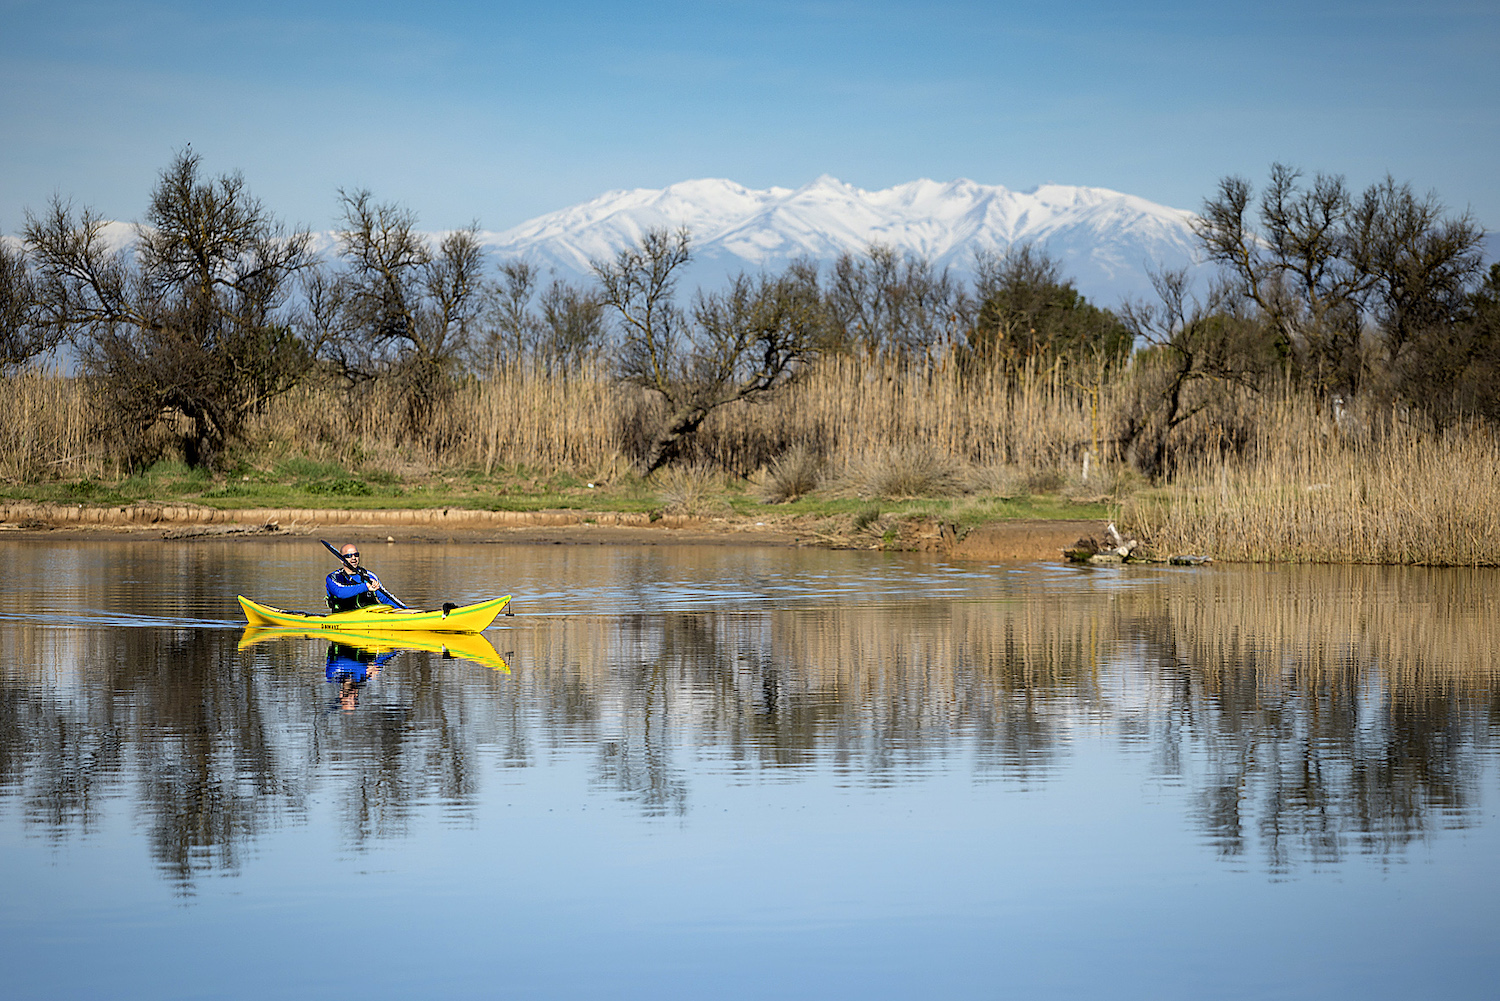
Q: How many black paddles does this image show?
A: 1